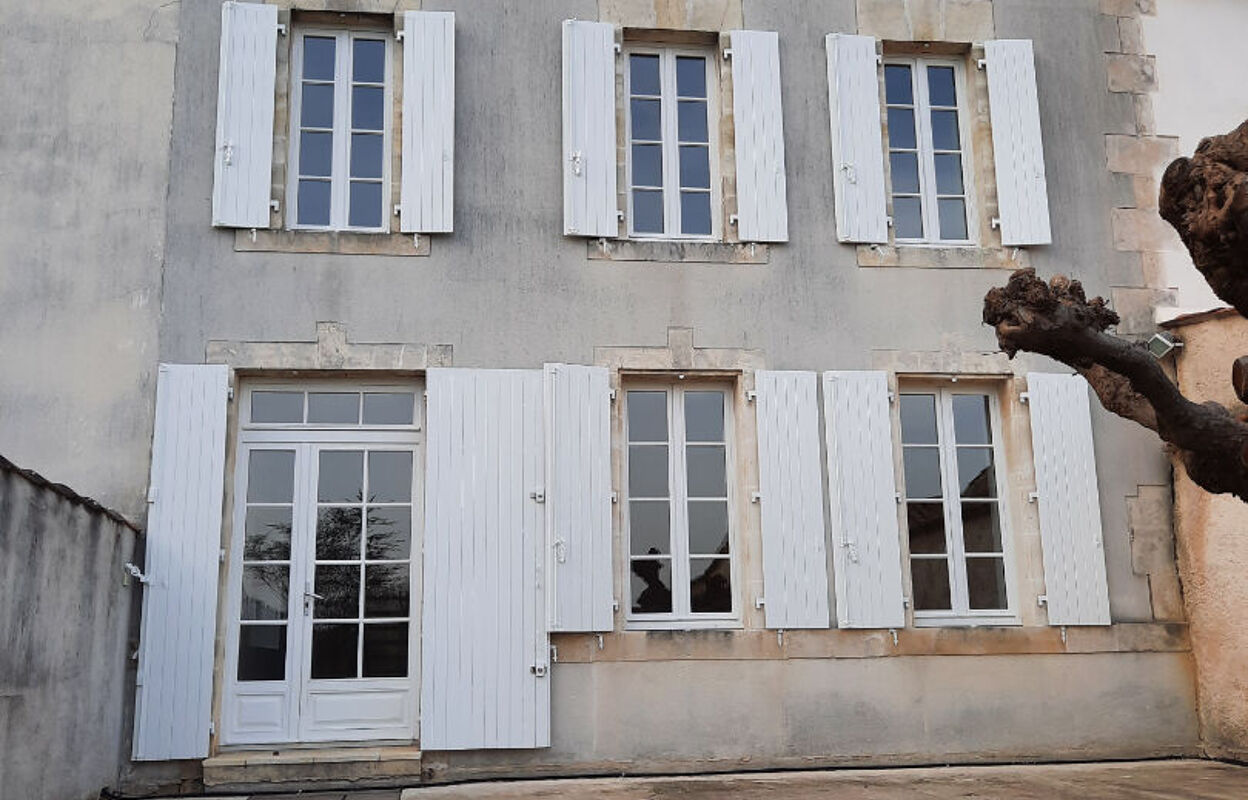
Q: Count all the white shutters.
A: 12